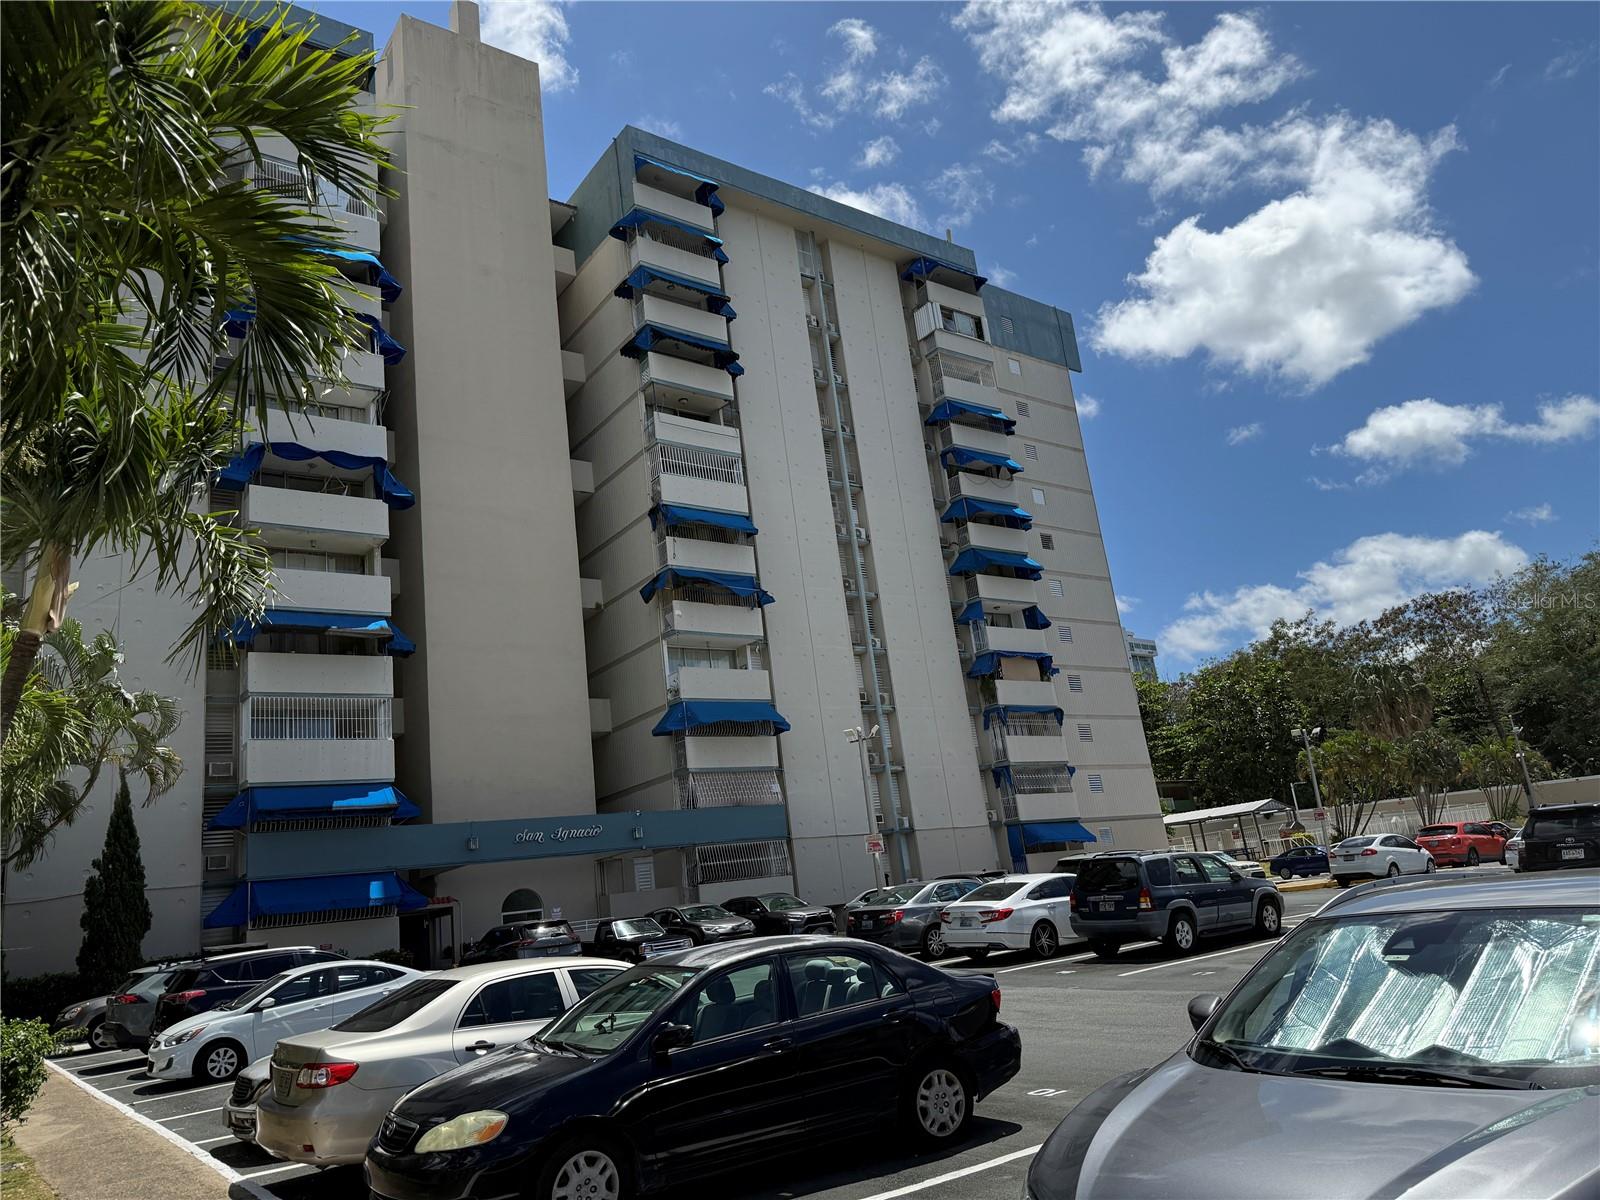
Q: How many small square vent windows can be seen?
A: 12